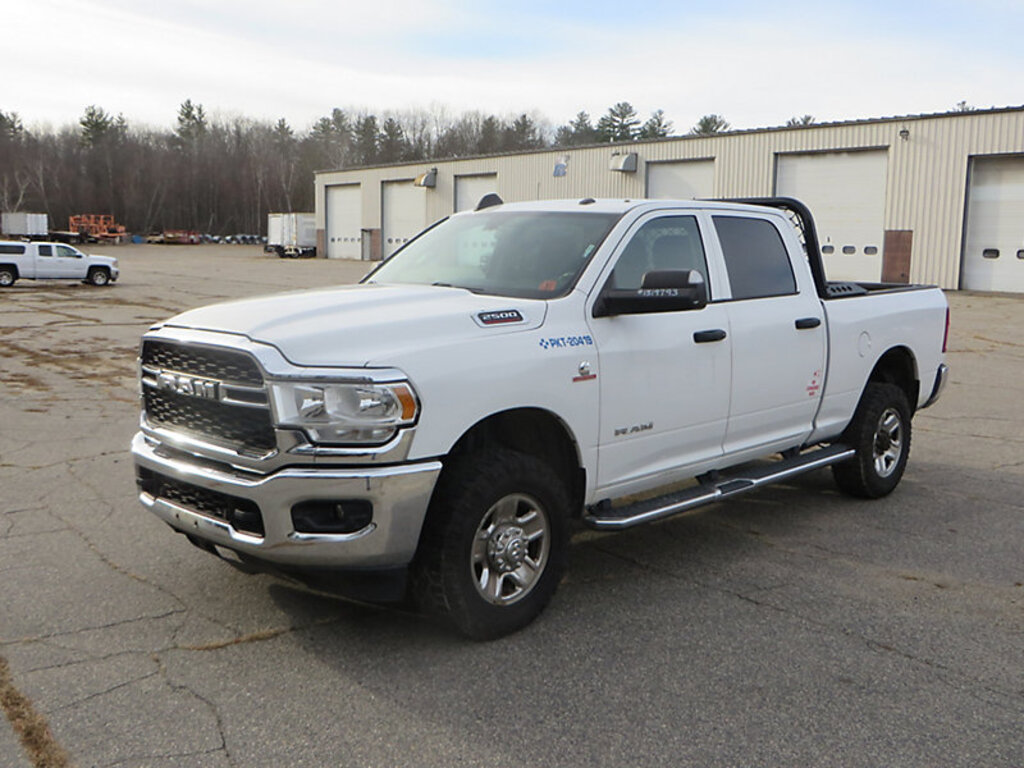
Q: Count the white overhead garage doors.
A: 6